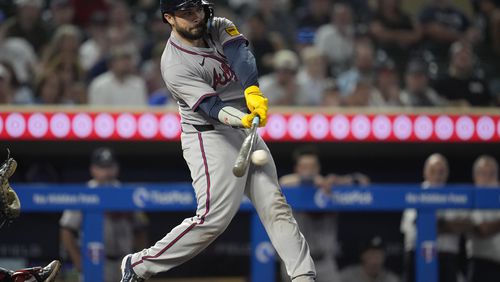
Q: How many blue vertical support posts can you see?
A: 3